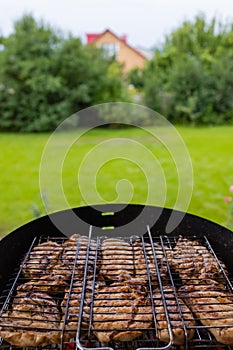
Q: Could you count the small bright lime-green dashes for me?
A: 2